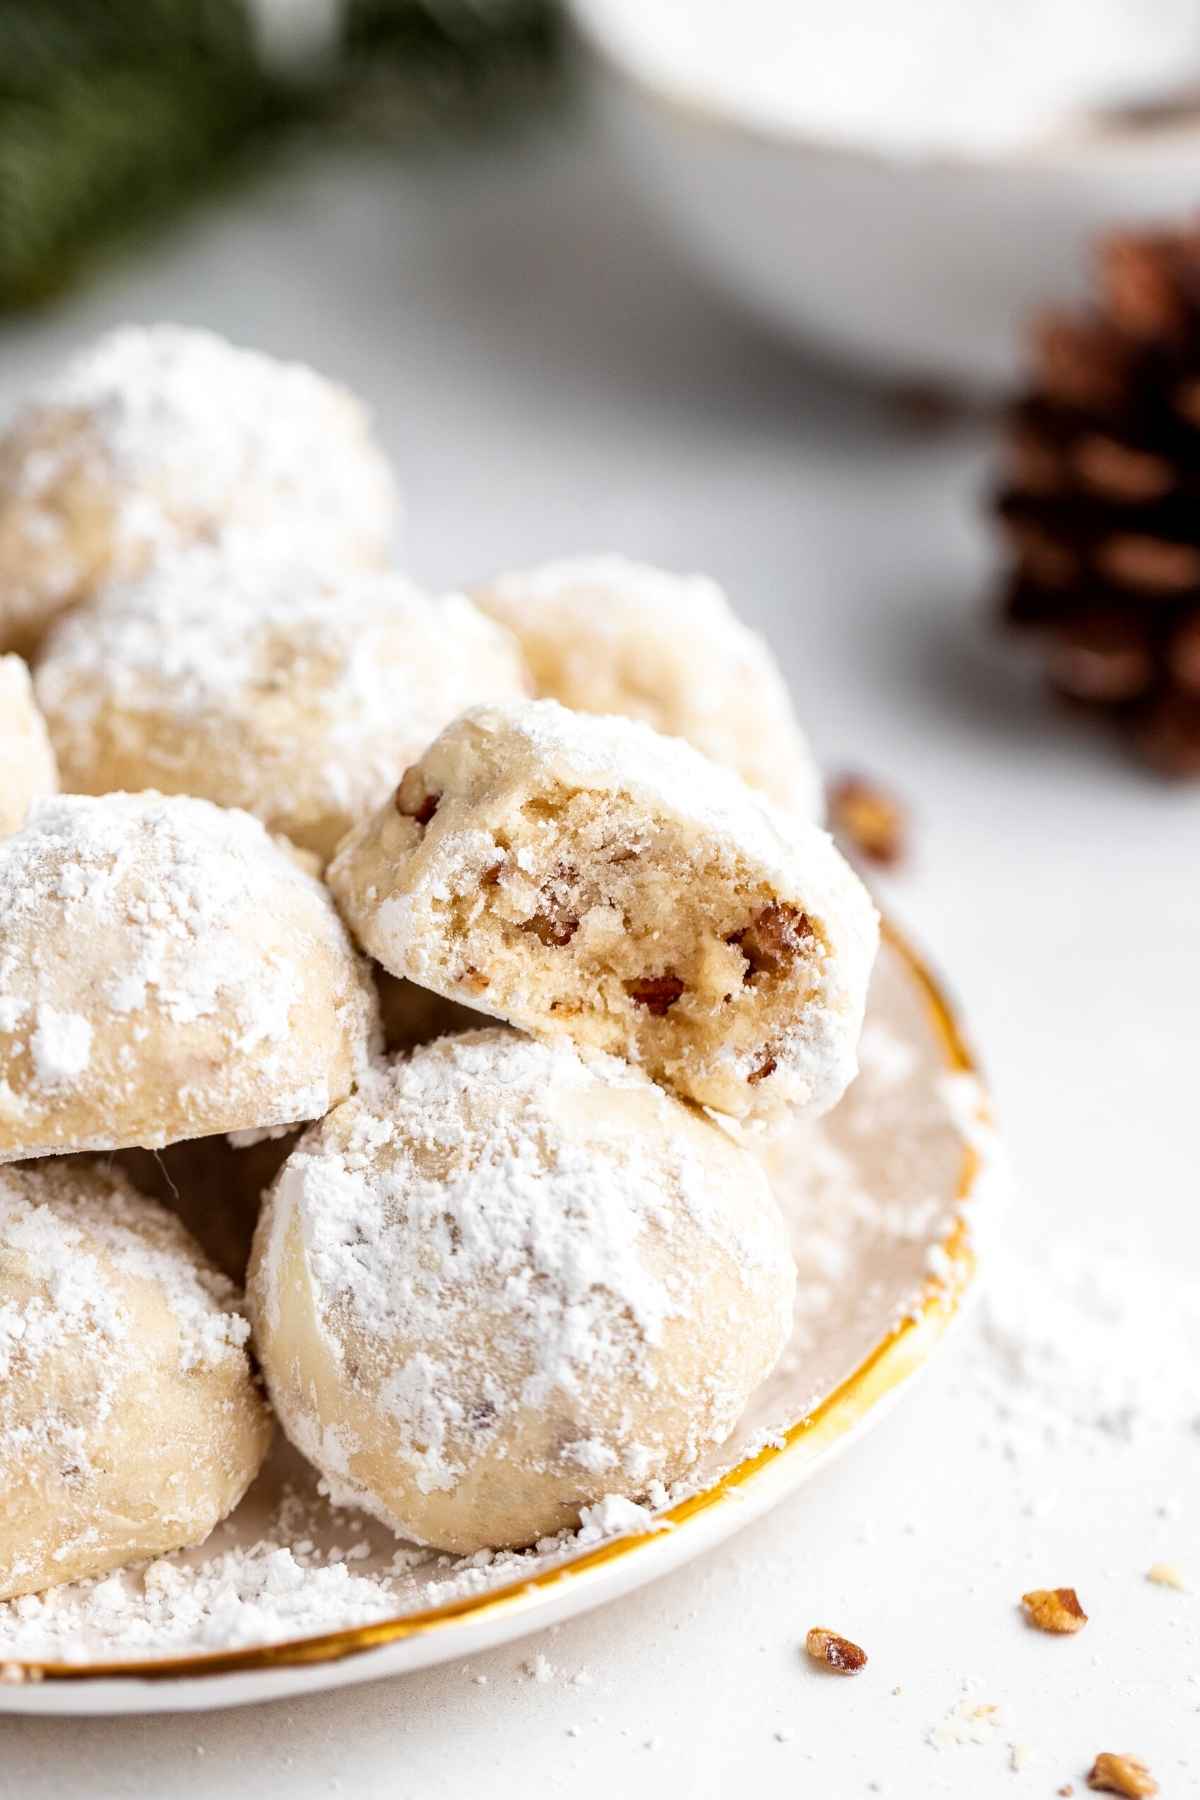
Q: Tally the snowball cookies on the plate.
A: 8